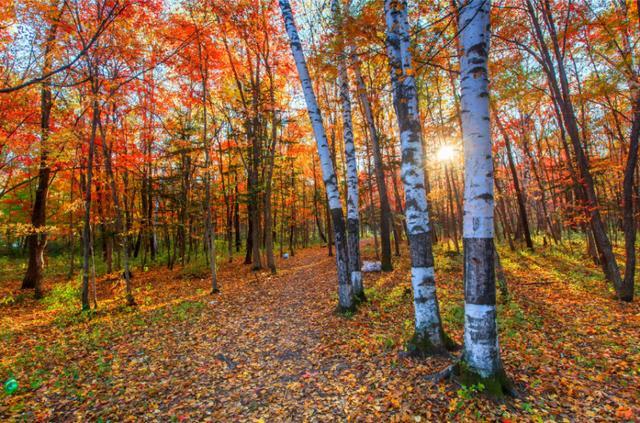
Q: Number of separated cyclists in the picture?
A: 0